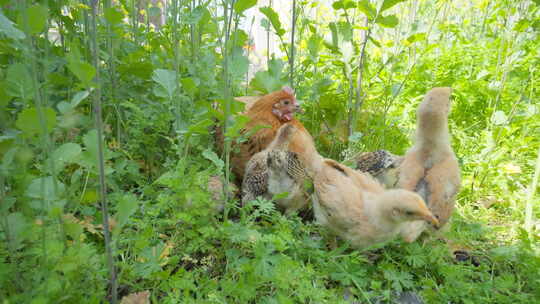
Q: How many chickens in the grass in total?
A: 5